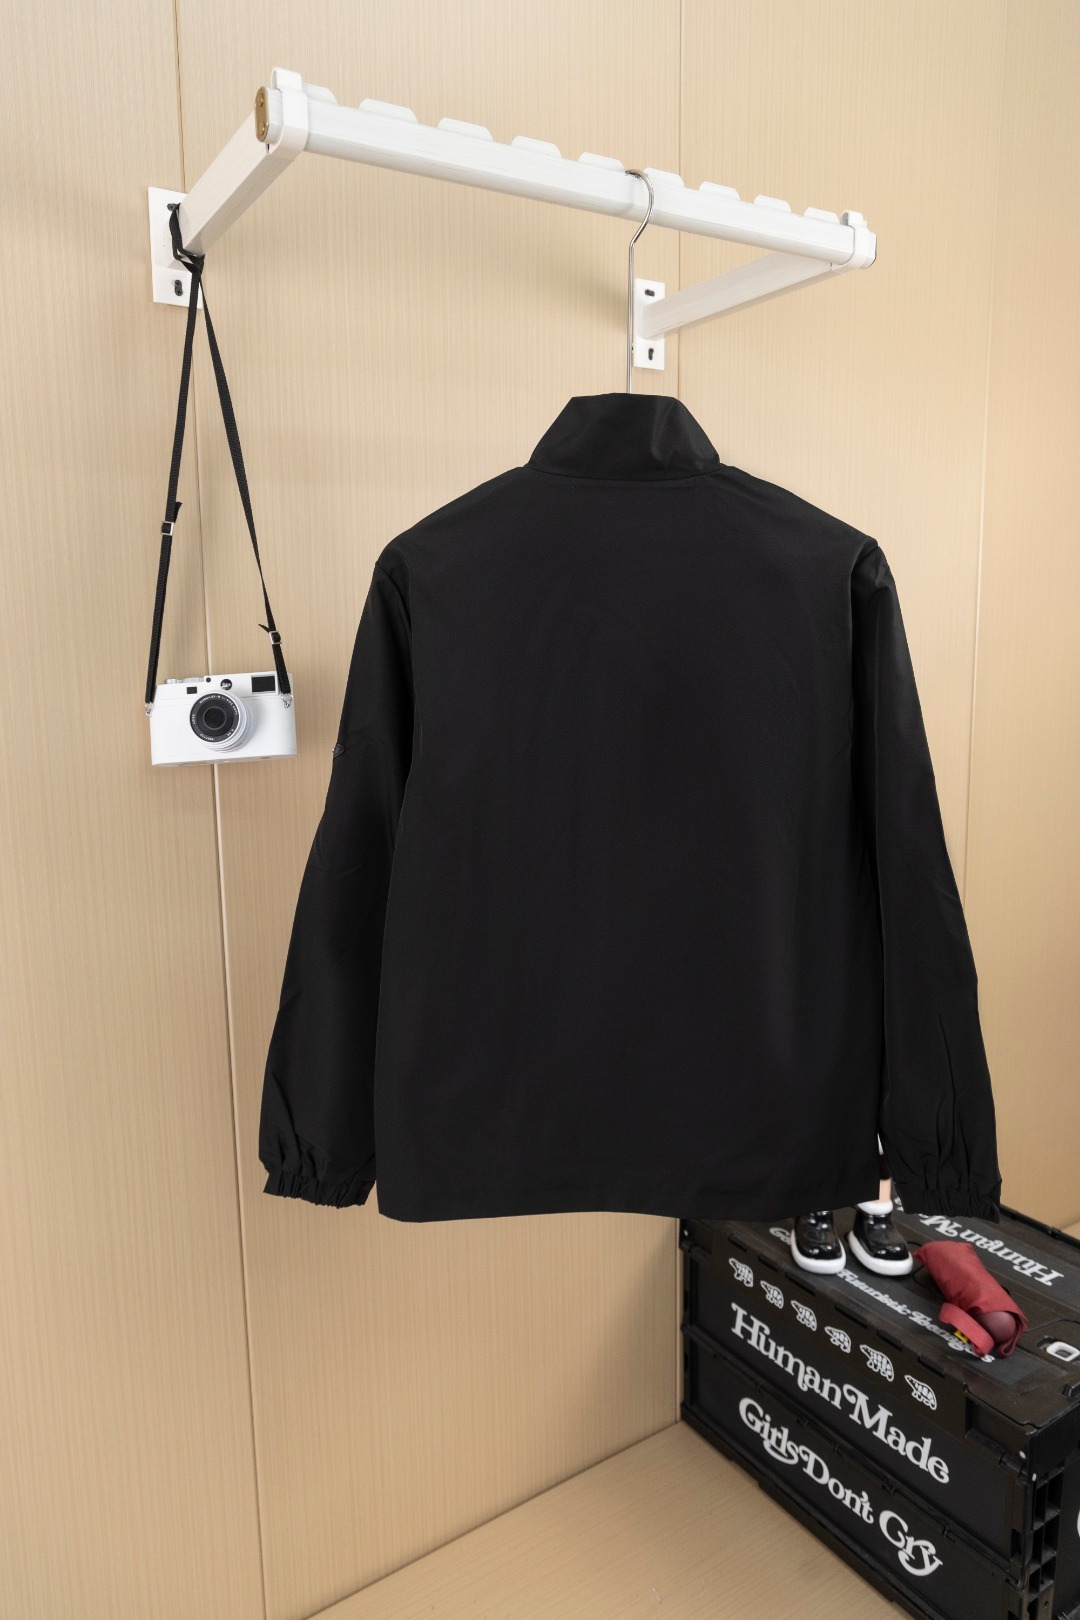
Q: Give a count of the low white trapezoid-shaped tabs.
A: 9